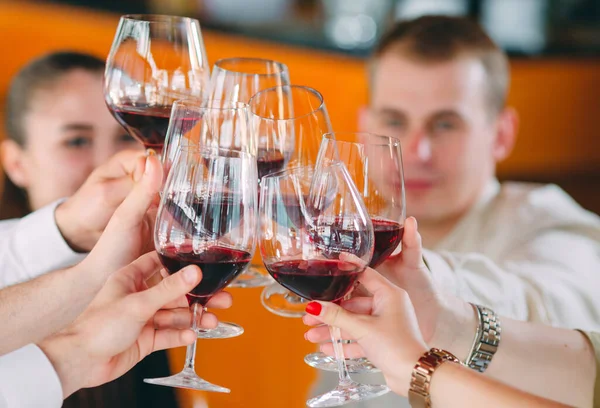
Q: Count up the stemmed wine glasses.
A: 7